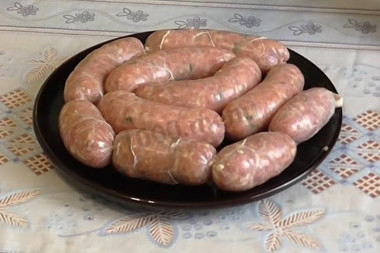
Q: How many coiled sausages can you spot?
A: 10